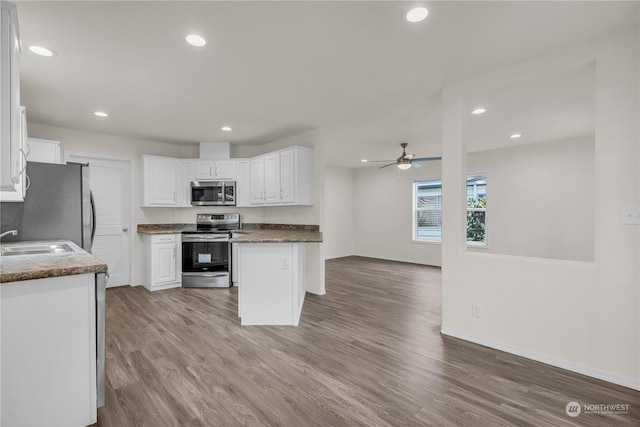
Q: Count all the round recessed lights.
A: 8